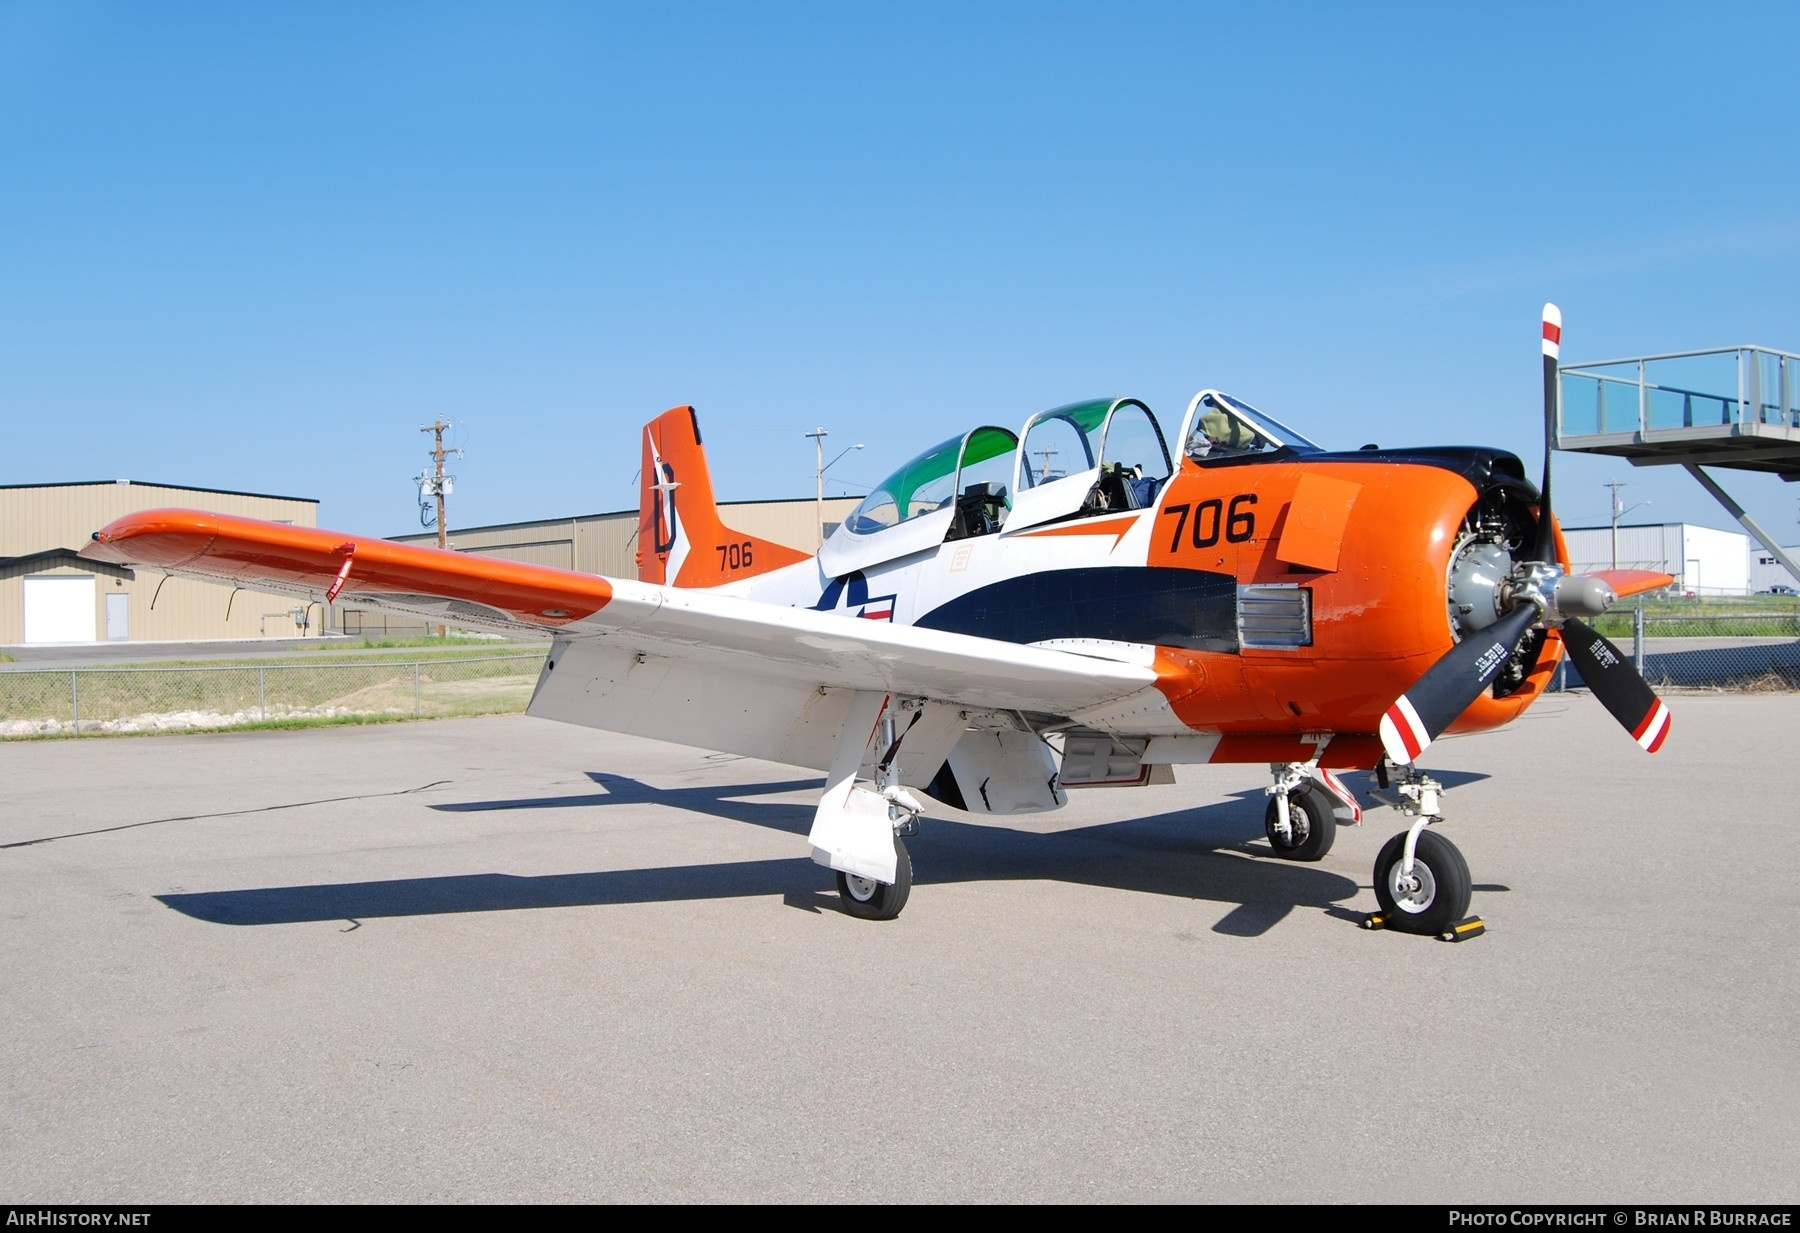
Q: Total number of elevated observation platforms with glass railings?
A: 1